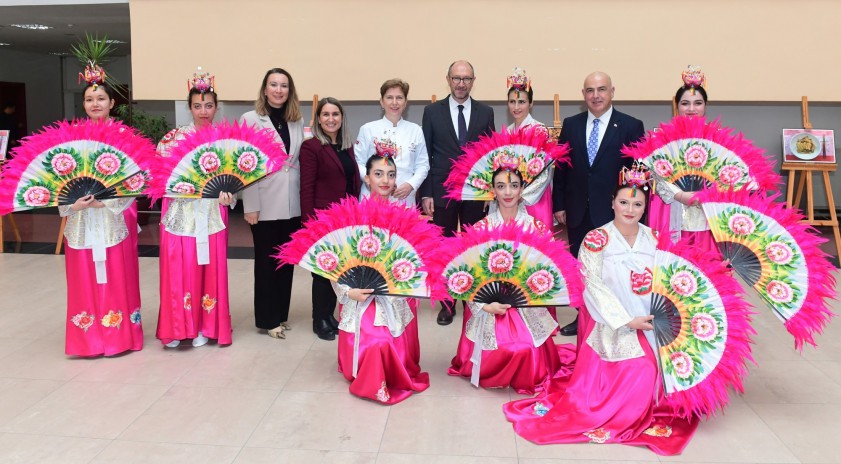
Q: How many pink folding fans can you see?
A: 8